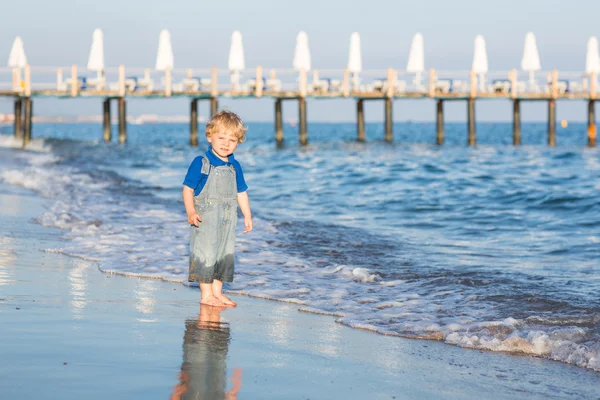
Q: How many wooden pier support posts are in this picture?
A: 15